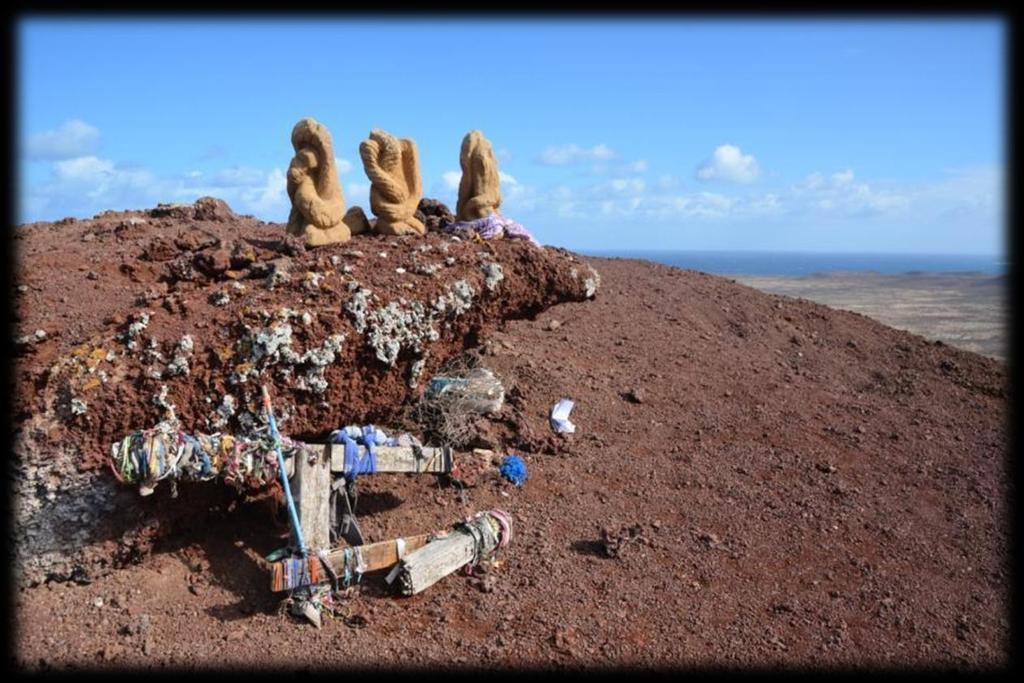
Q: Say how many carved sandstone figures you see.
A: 3